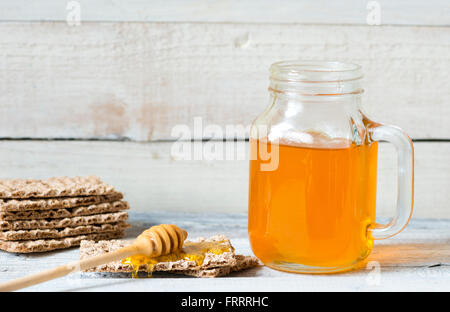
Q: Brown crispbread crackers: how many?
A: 8